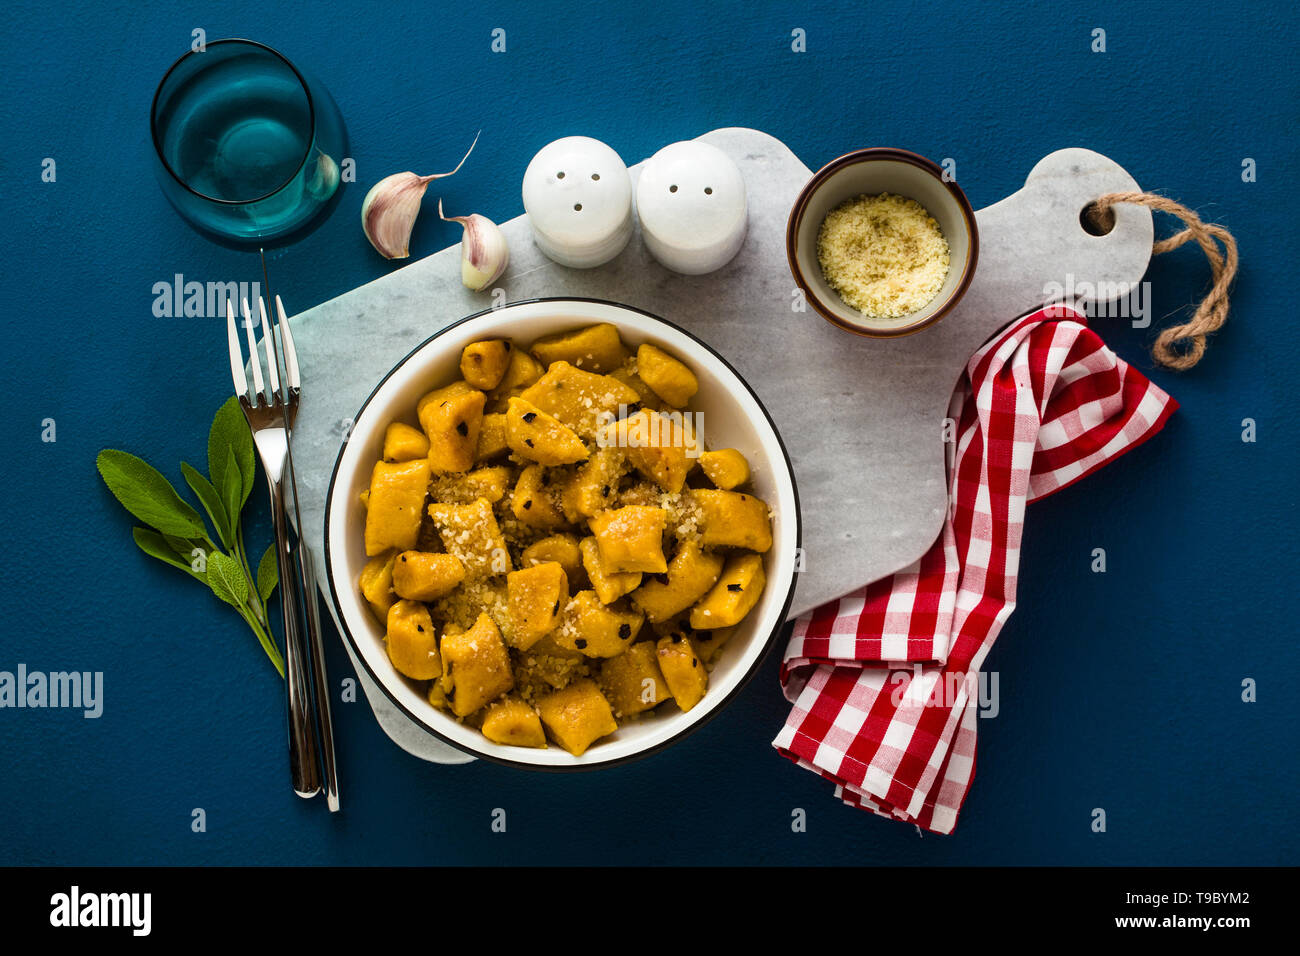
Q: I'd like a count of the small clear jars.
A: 0